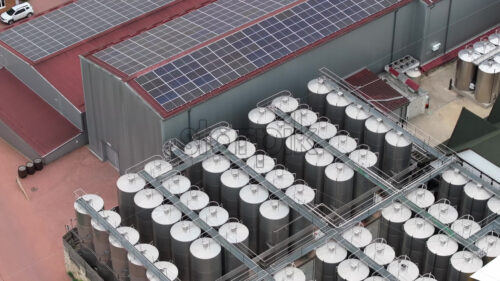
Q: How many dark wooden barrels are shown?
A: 3